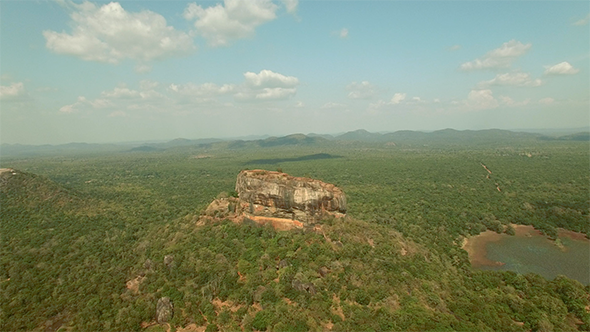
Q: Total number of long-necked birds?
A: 0